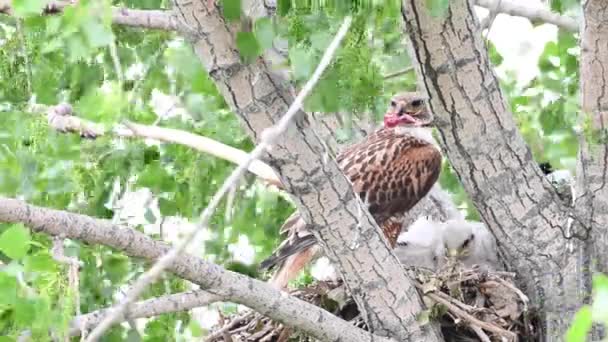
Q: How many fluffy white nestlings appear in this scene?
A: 2